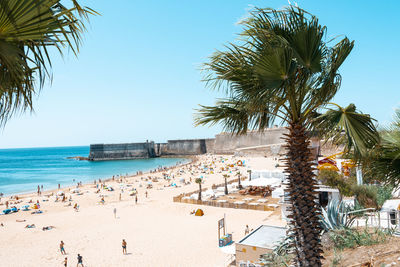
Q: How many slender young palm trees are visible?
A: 4